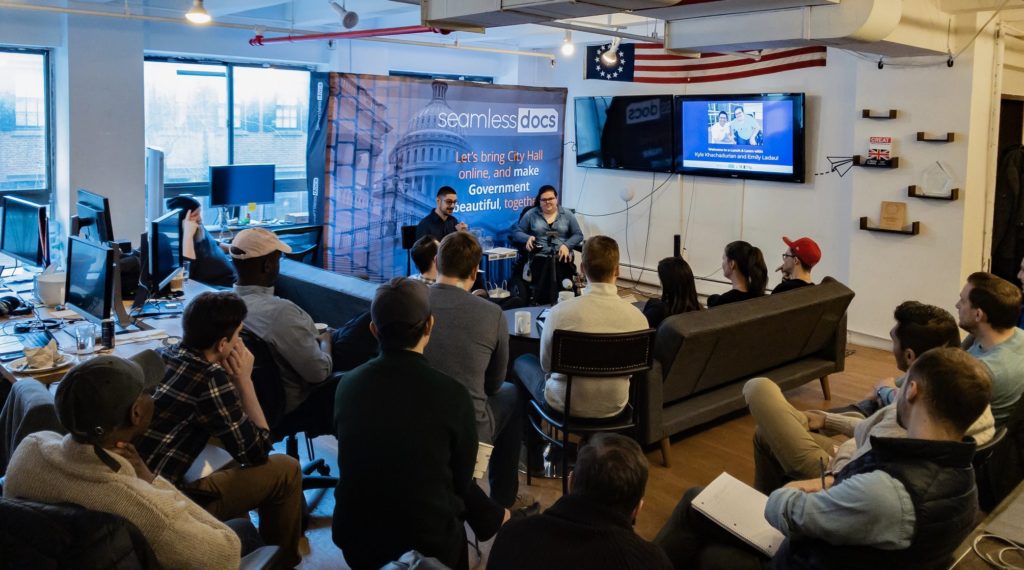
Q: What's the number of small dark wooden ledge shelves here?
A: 5